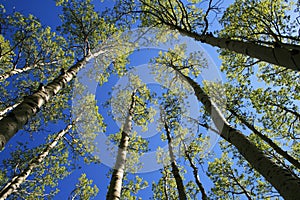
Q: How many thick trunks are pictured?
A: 4